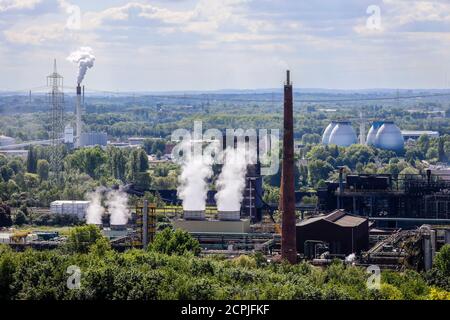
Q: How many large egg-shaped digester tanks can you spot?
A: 4